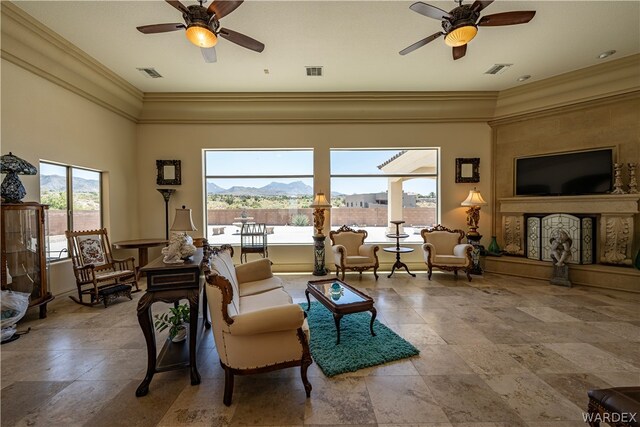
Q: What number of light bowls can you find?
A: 2